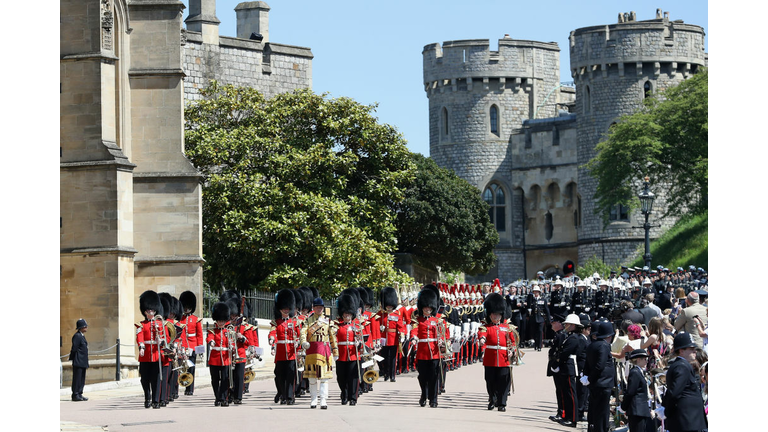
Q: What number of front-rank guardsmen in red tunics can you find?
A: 6